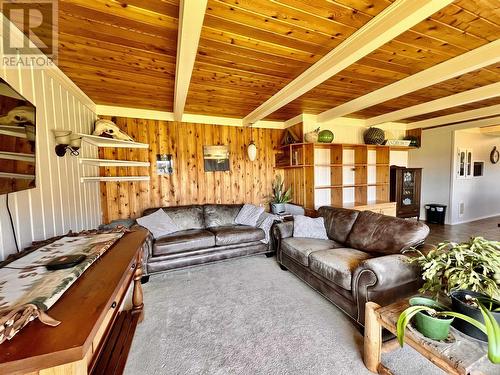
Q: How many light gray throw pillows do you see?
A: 3